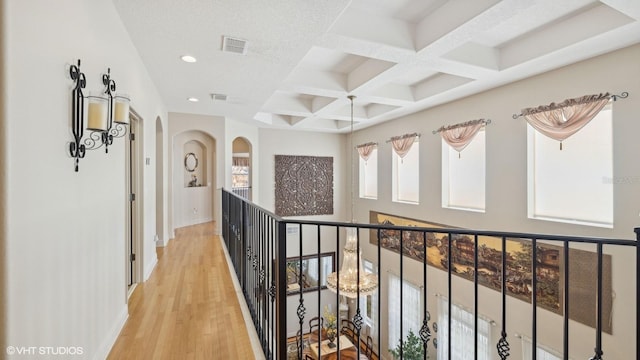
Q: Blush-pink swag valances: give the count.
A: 4